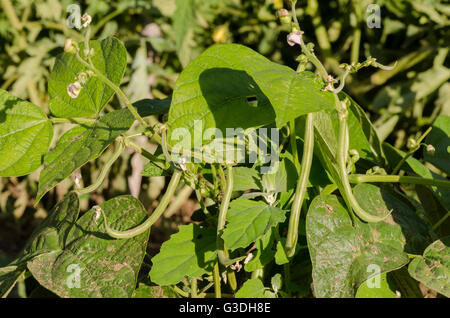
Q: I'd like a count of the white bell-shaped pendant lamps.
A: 0